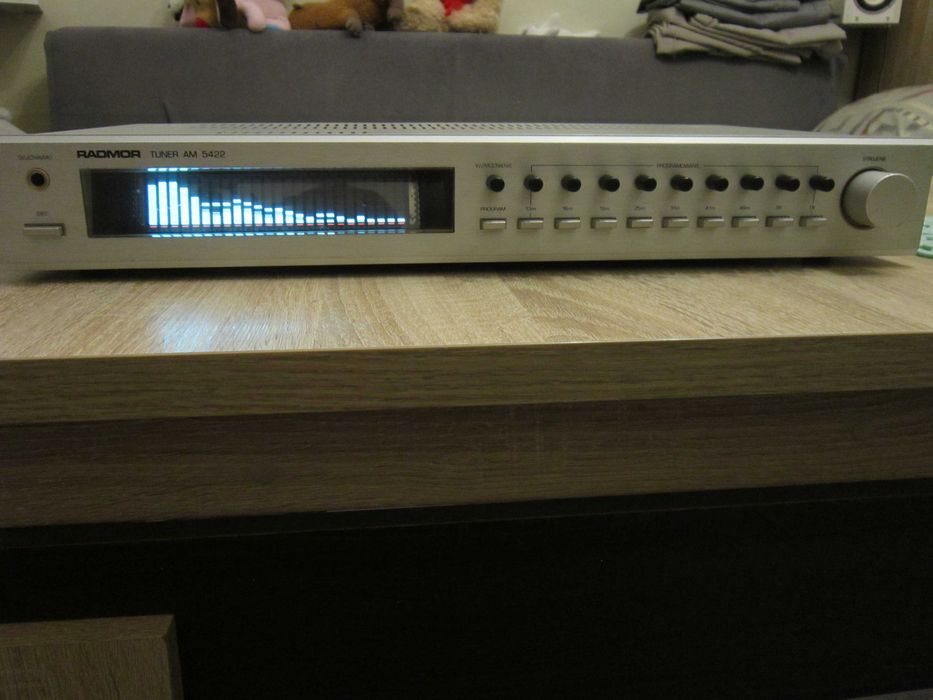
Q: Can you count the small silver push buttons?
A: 11